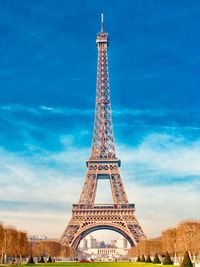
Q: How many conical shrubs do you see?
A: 9